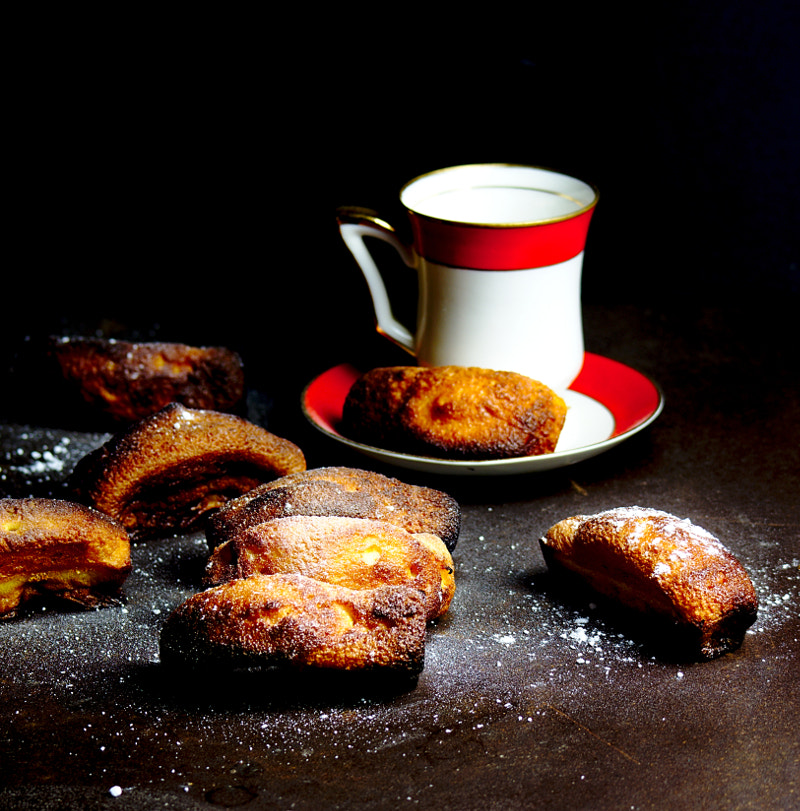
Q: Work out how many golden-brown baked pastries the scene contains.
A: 8